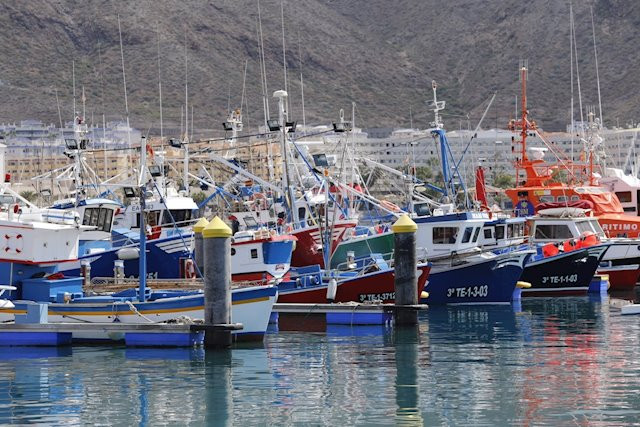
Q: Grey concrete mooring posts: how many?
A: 3